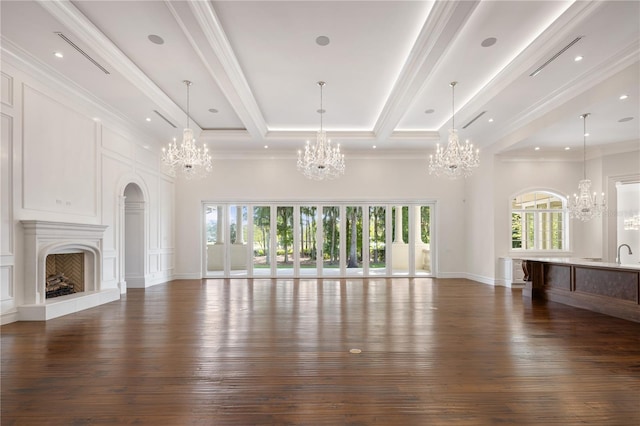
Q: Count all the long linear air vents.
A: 4